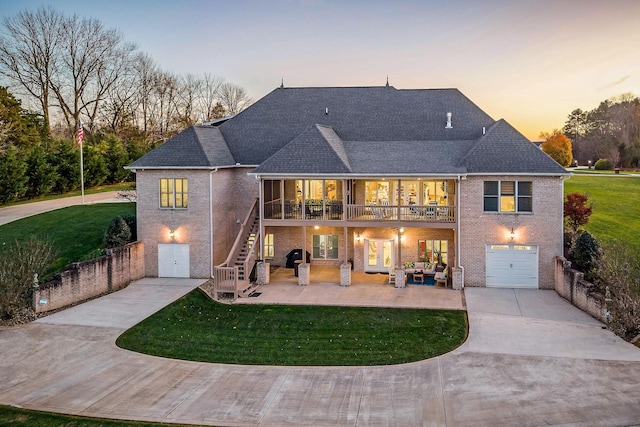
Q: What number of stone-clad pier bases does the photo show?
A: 5